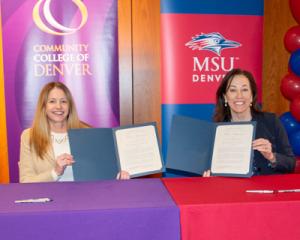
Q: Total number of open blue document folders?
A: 2